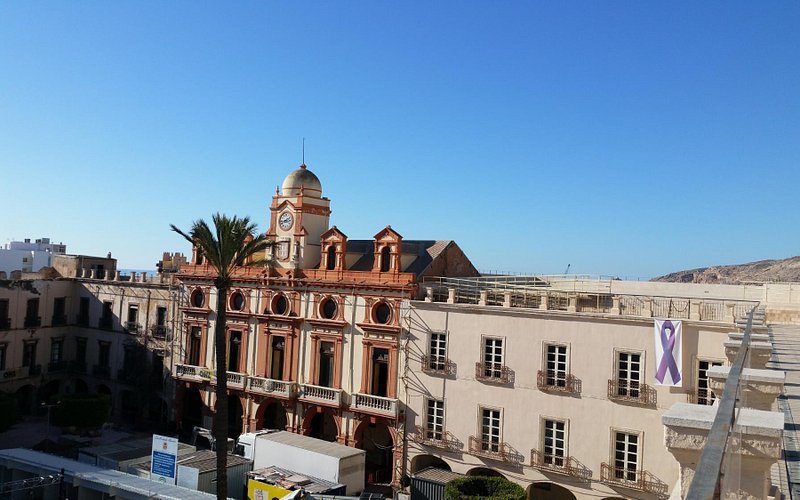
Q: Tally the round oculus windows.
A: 5